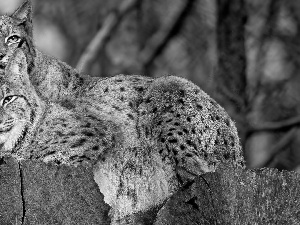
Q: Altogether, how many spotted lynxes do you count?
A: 2